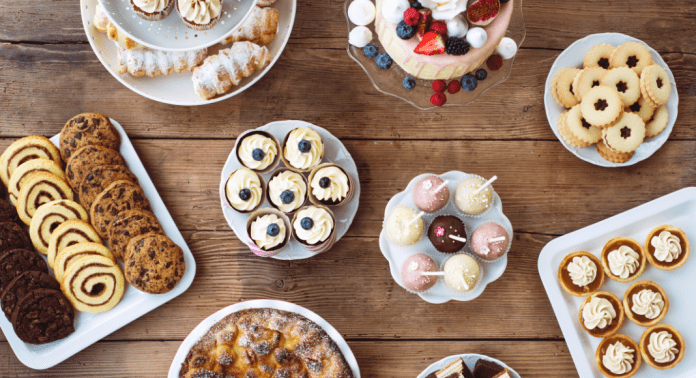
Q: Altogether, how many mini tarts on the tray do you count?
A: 7